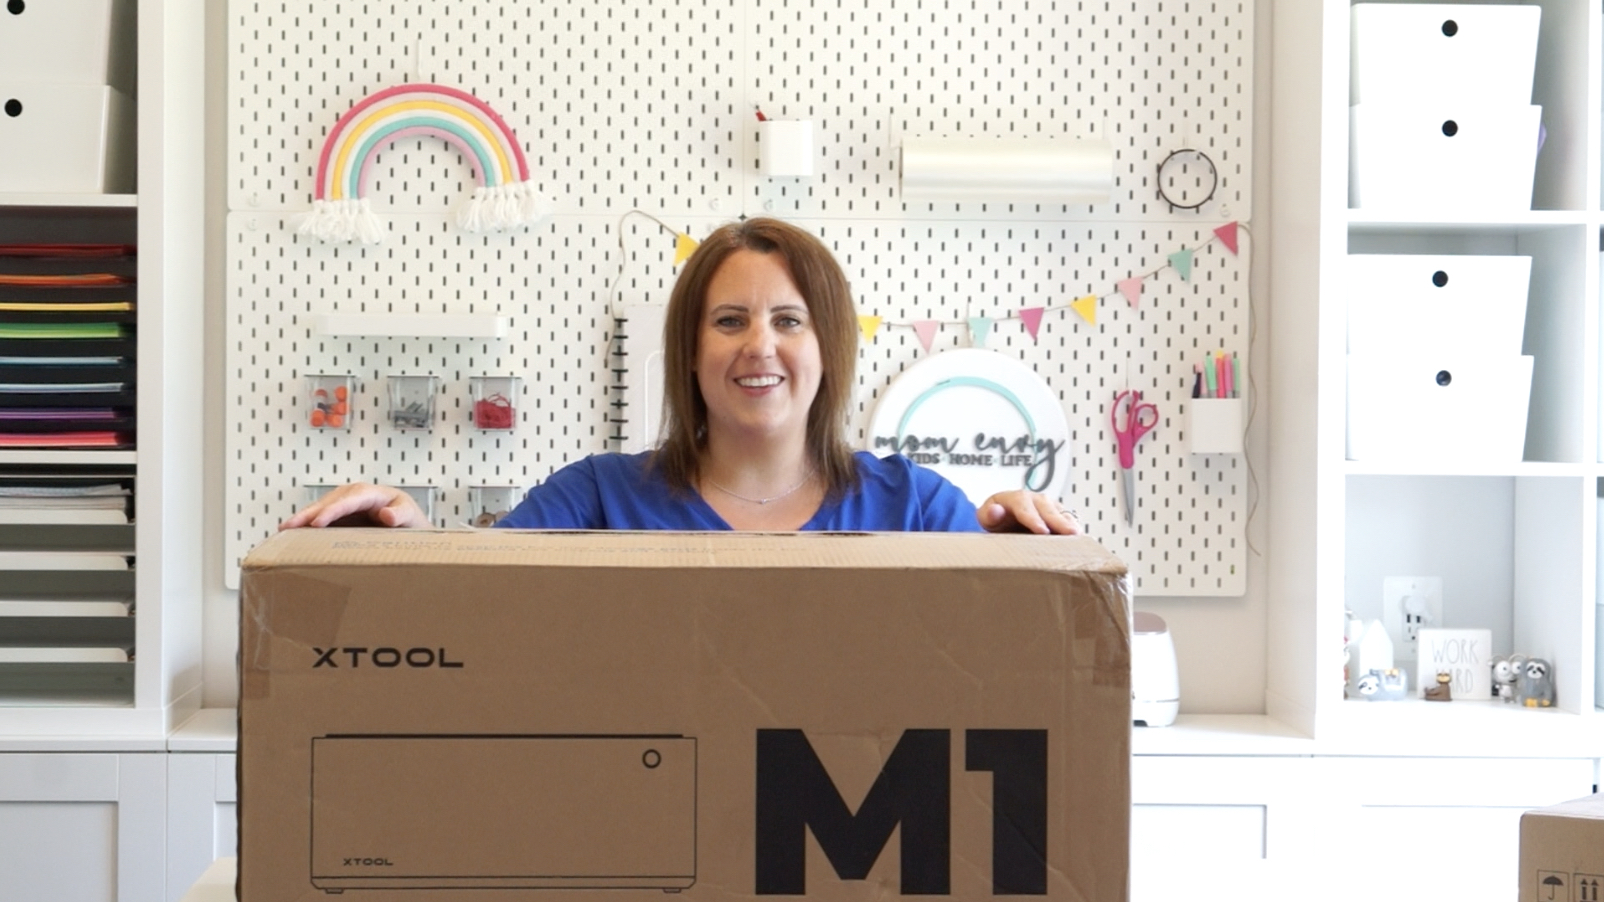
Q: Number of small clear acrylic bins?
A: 6